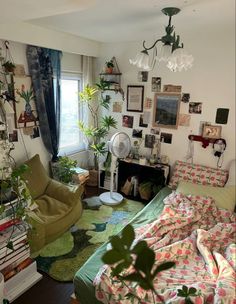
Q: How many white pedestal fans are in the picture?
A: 1